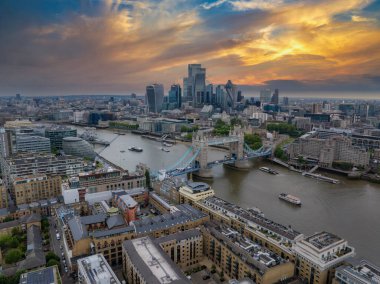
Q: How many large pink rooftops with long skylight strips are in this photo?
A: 0